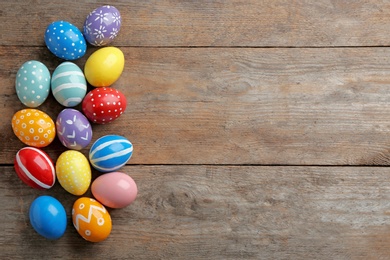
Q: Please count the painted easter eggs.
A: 14